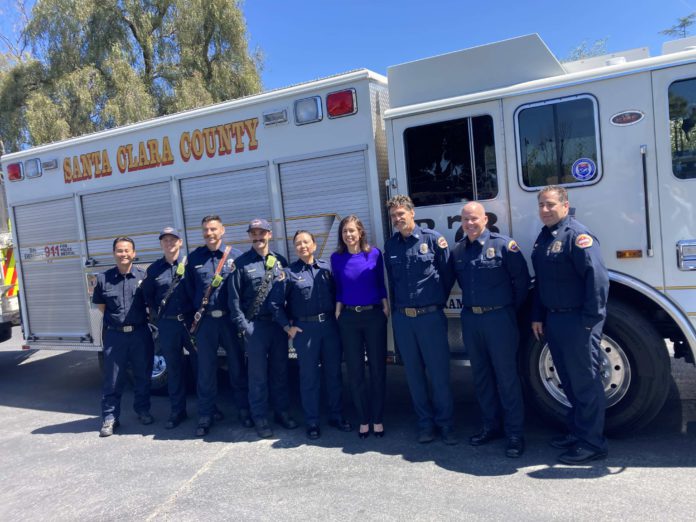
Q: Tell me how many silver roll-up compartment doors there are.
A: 4